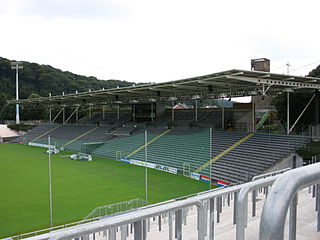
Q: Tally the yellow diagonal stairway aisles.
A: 4